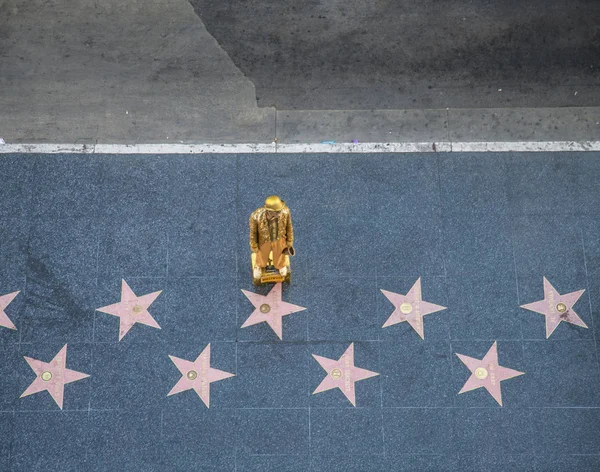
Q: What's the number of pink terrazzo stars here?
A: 9